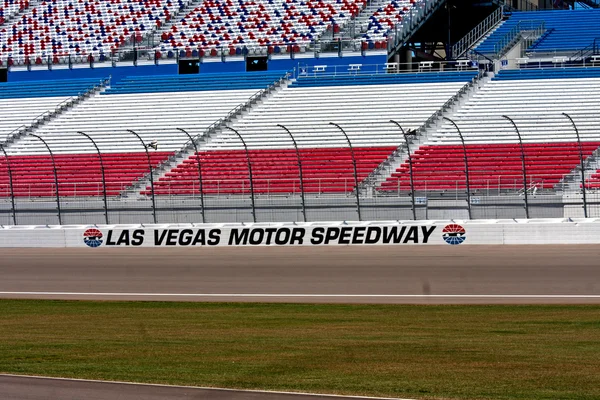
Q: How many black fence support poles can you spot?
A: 12